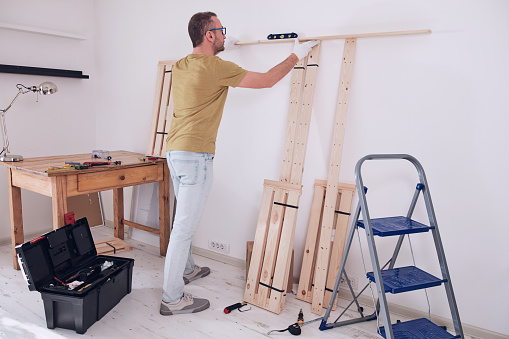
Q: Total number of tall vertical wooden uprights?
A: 3